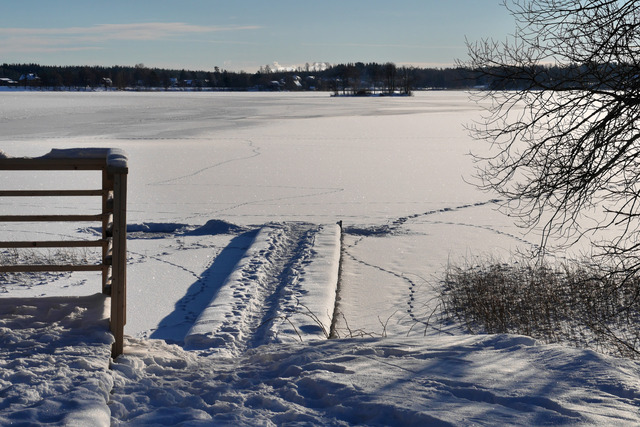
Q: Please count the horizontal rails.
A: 5